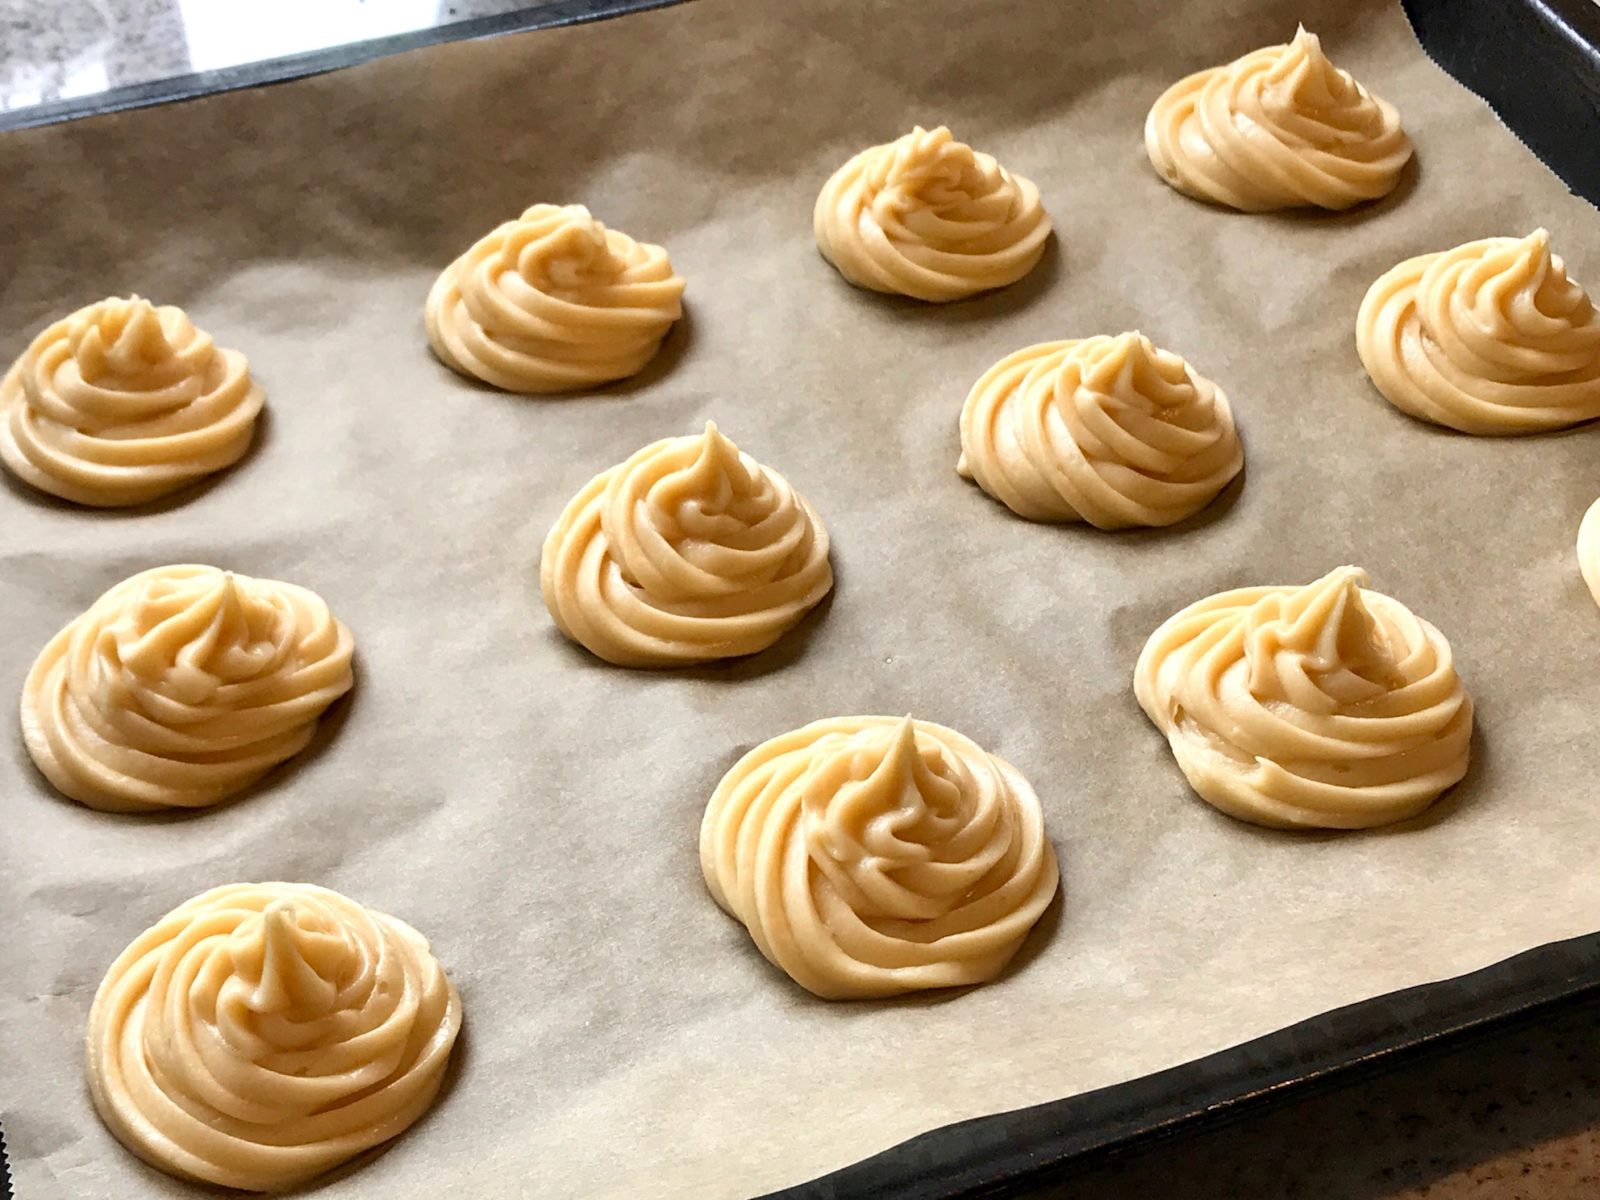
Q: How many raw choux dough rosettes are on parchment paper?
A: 12